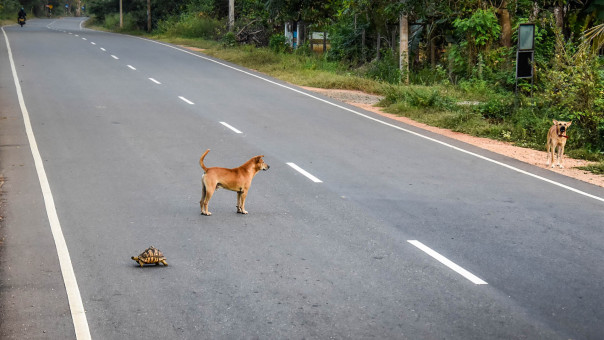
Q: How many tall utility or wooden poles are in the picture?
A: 4